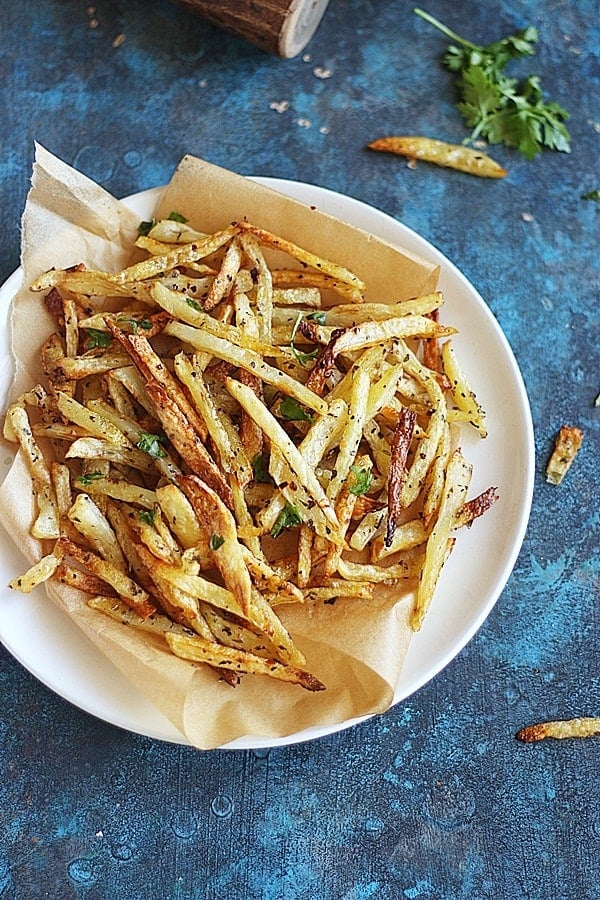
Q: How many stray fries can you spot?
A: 3